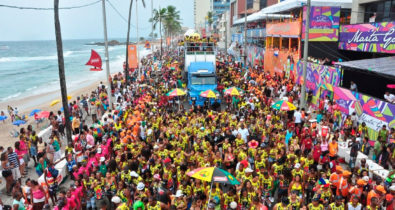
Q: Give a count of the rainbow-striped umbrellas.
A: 5